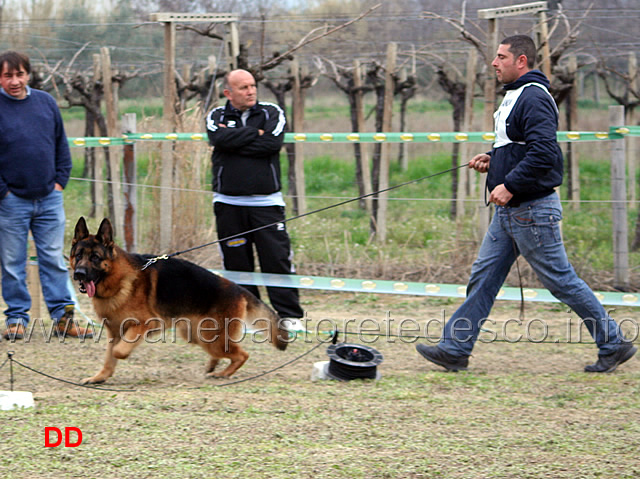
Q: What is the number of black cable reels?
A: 1